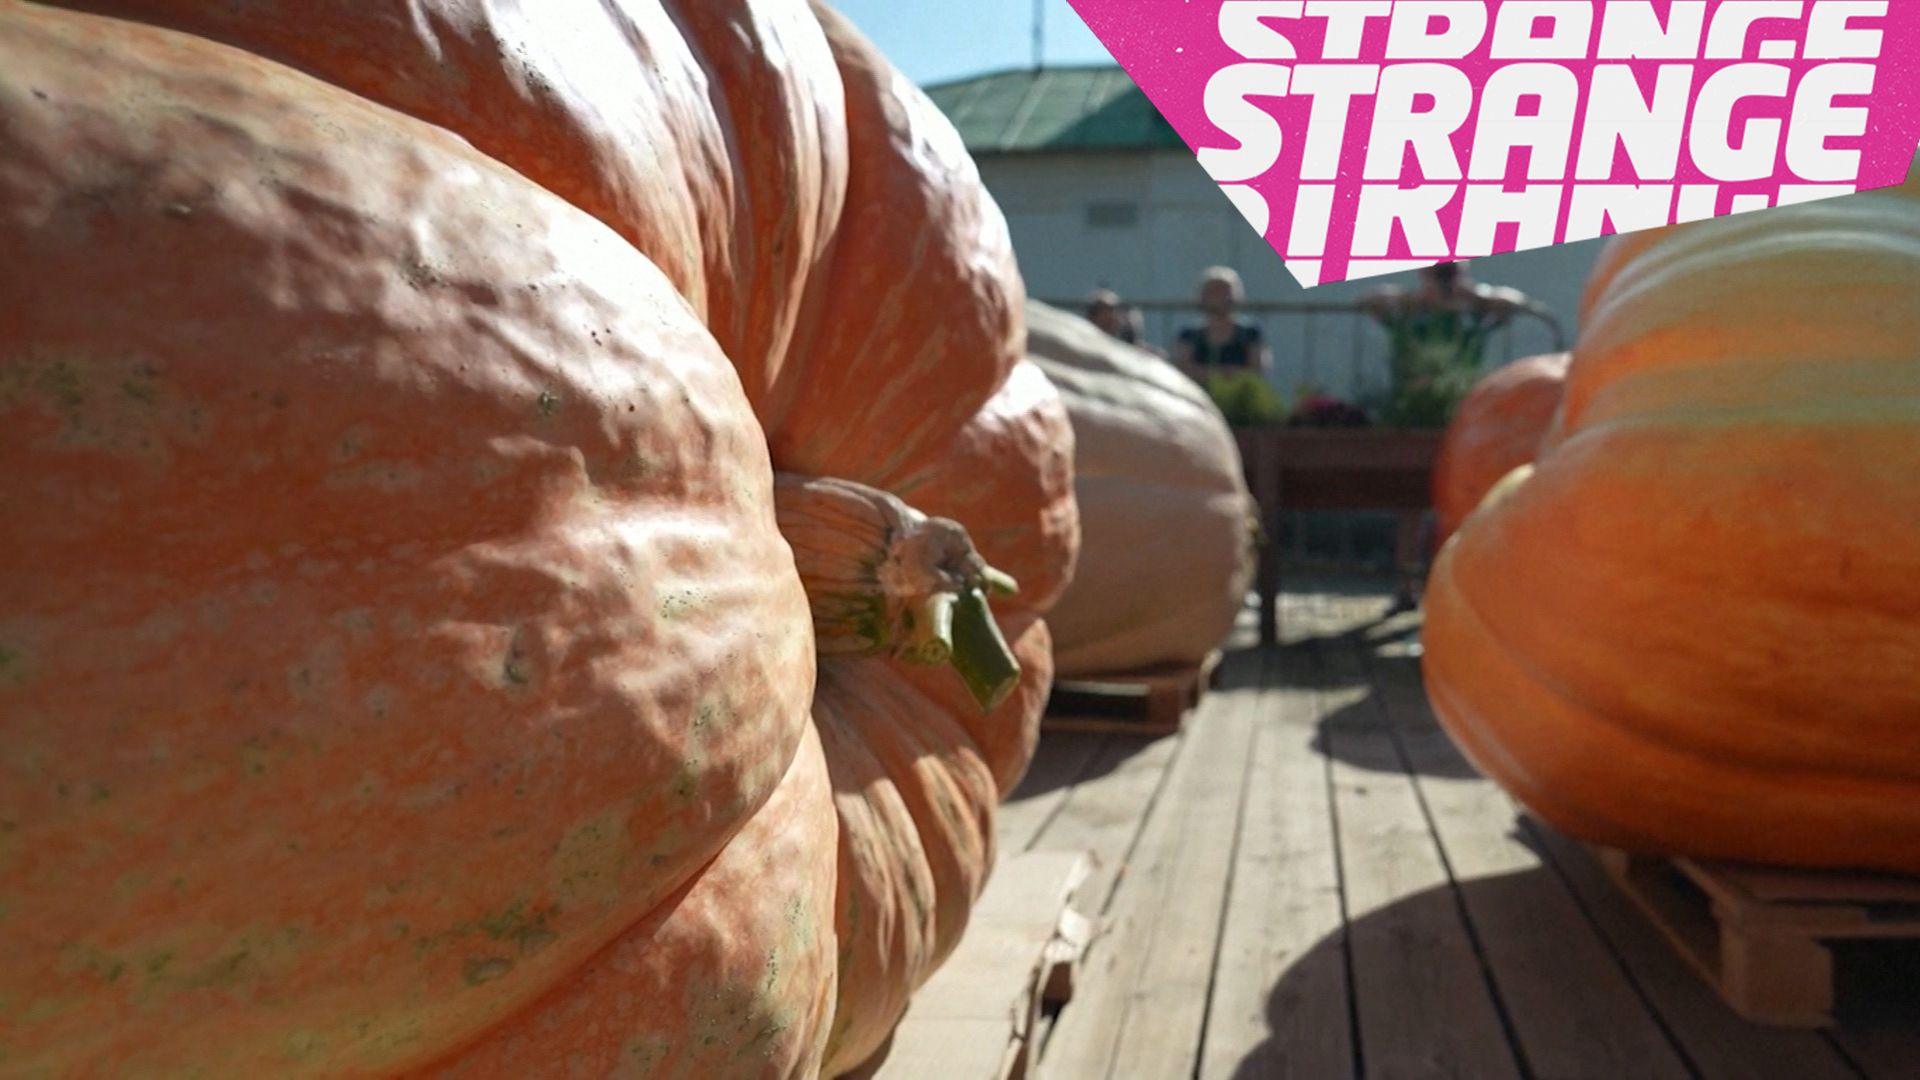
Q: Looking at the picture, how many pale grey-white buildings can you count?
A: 1